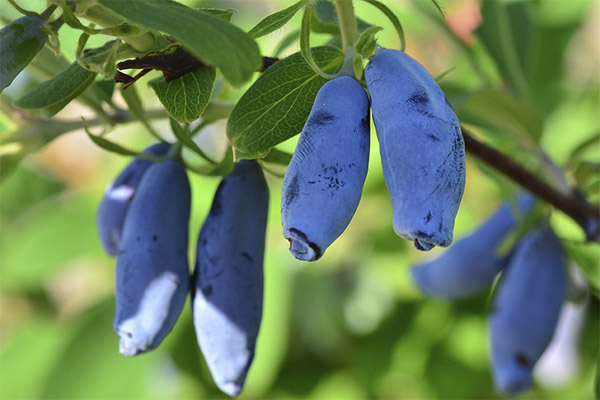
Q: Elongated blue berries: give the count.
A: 7